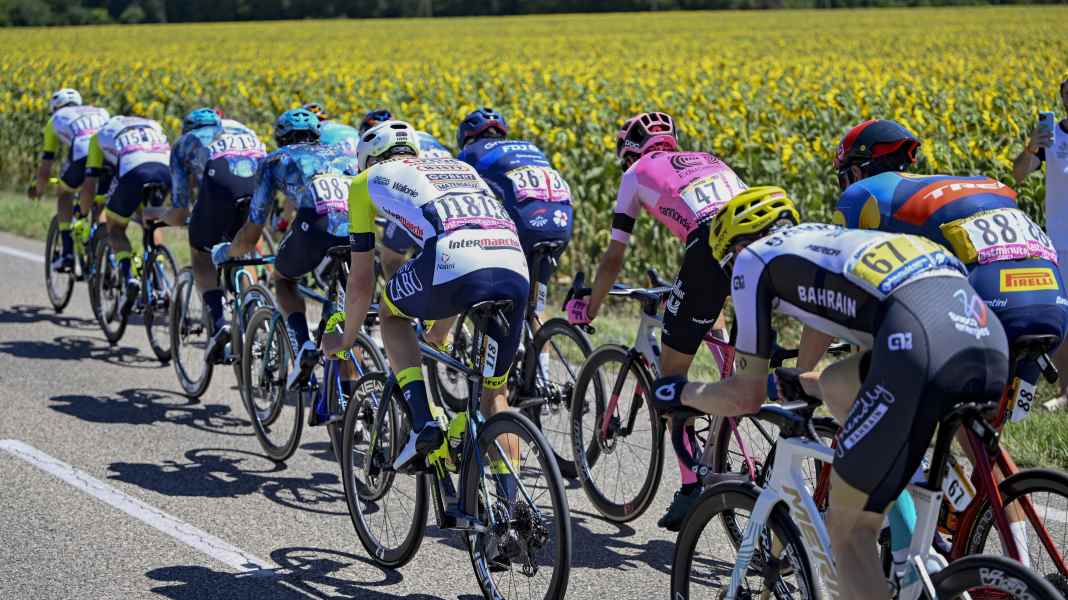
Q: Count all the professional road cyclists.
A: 11